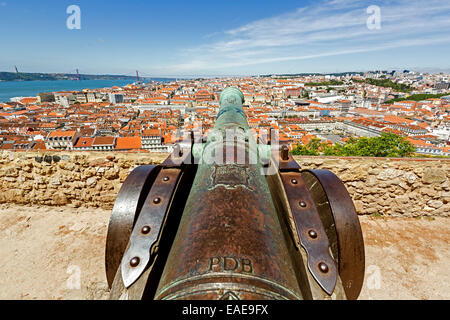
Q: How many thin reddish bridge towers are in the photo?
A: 2